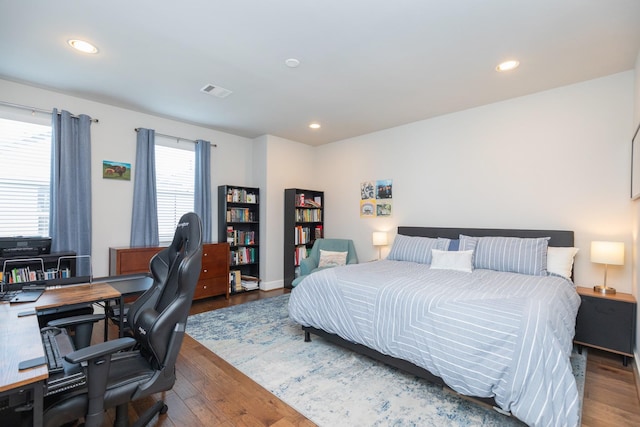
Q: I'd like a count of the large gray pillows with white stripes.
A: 2